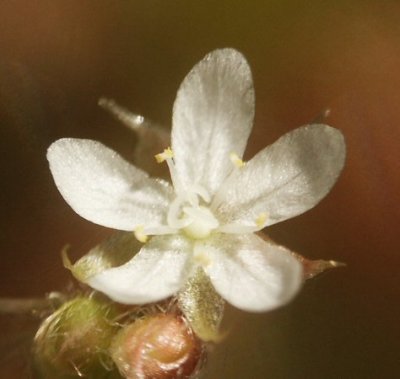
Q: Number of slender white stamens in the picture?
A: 5